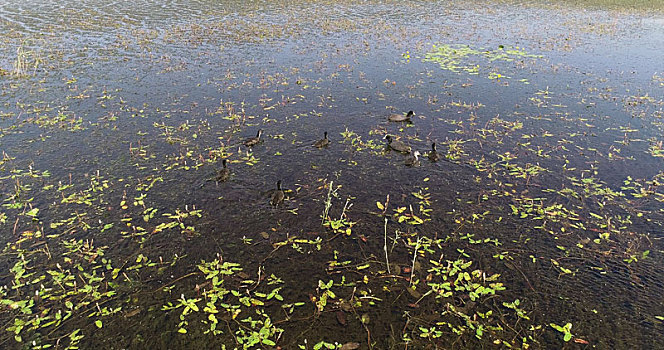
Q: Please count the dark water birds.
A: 8